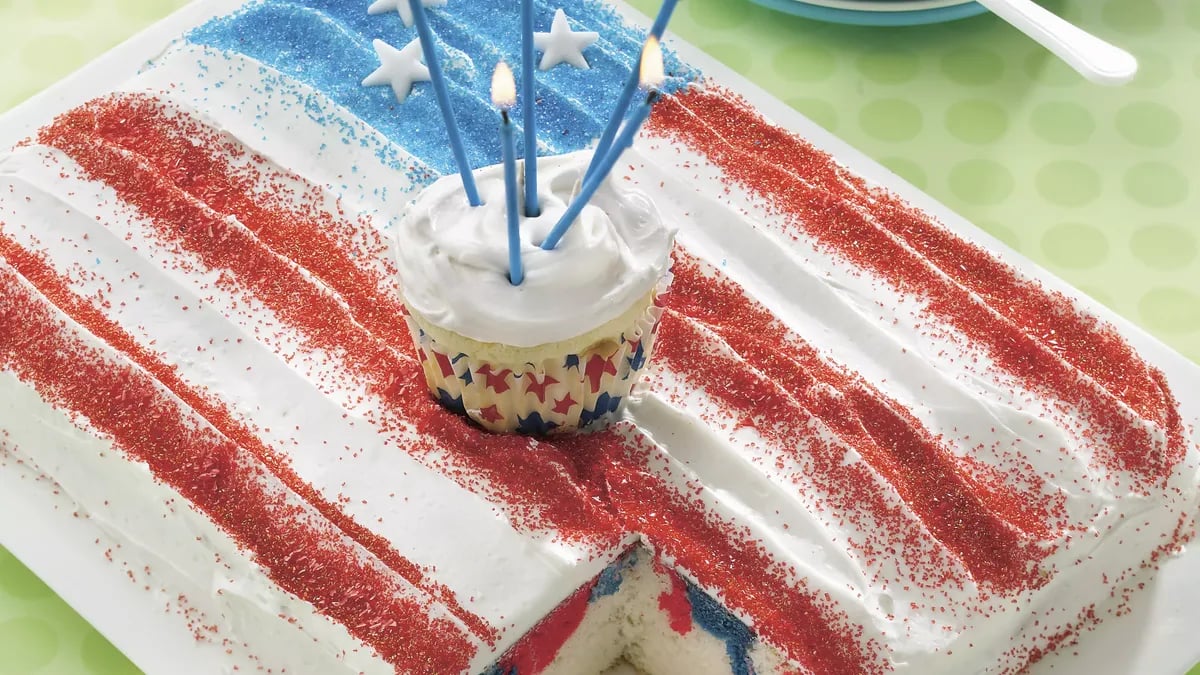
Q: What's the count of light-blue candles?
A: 5